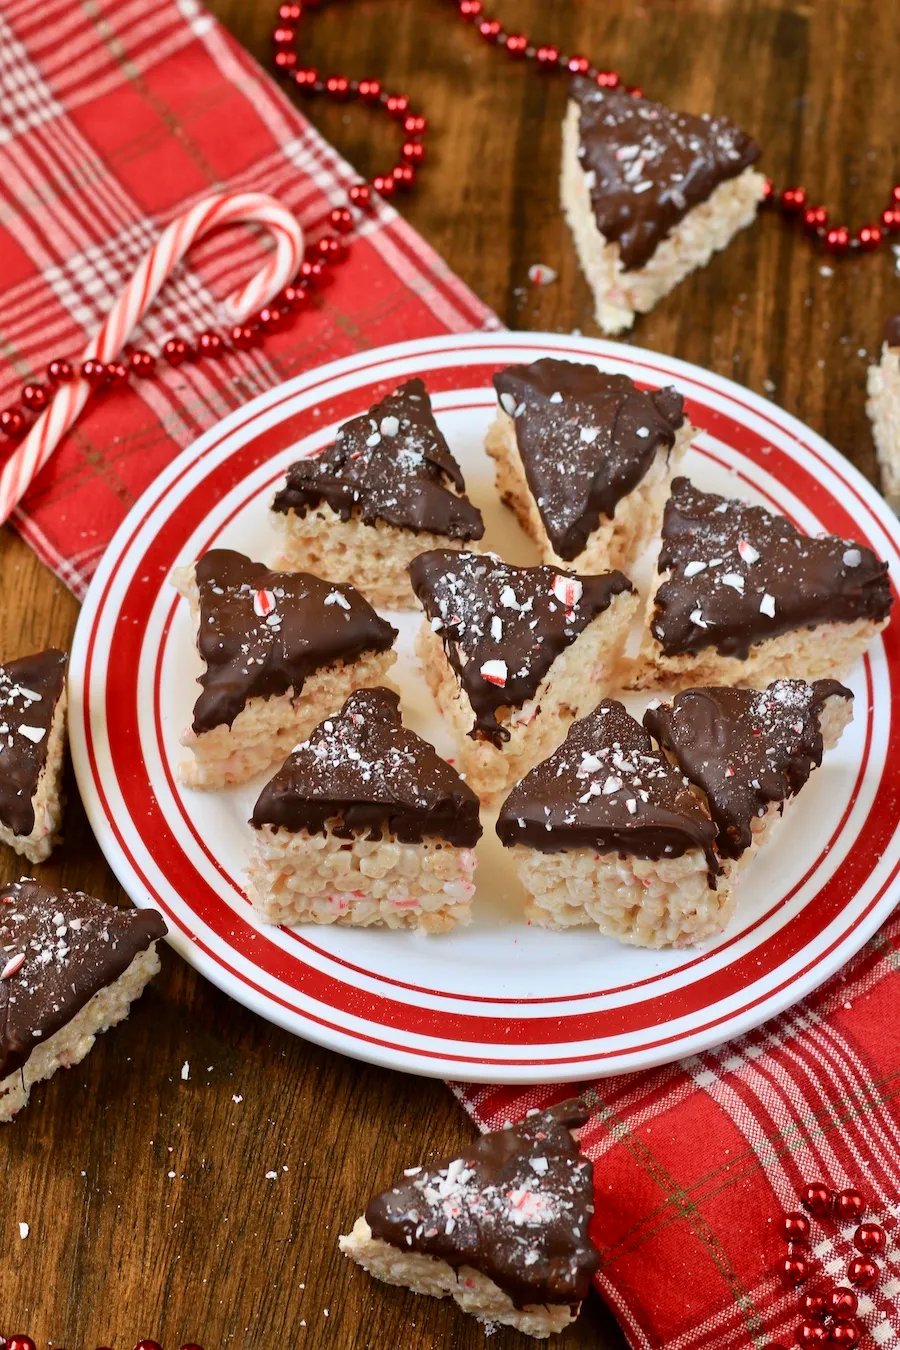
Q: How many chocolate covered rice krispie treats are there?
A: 13